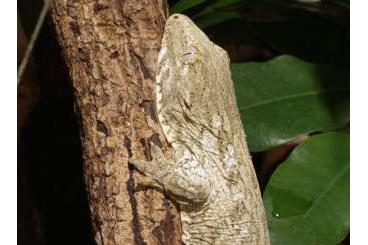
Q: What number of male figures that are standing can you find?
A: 0